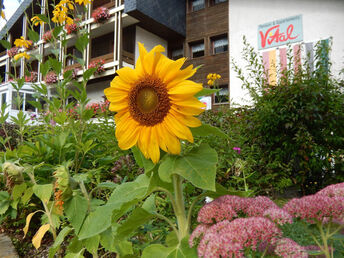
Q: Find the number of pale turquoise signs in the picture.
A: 1